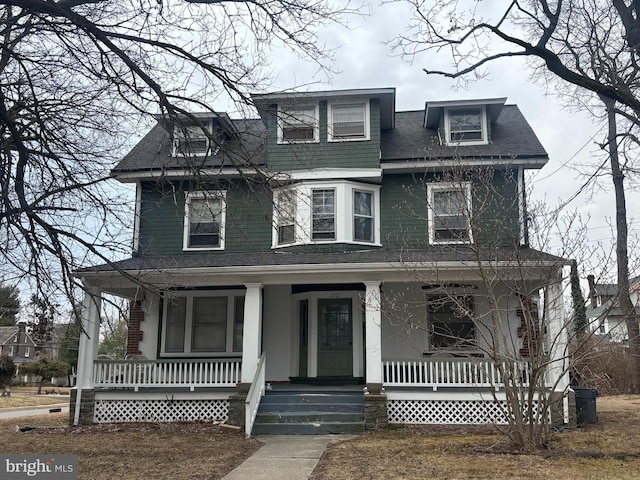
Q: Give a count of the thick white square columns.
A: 4